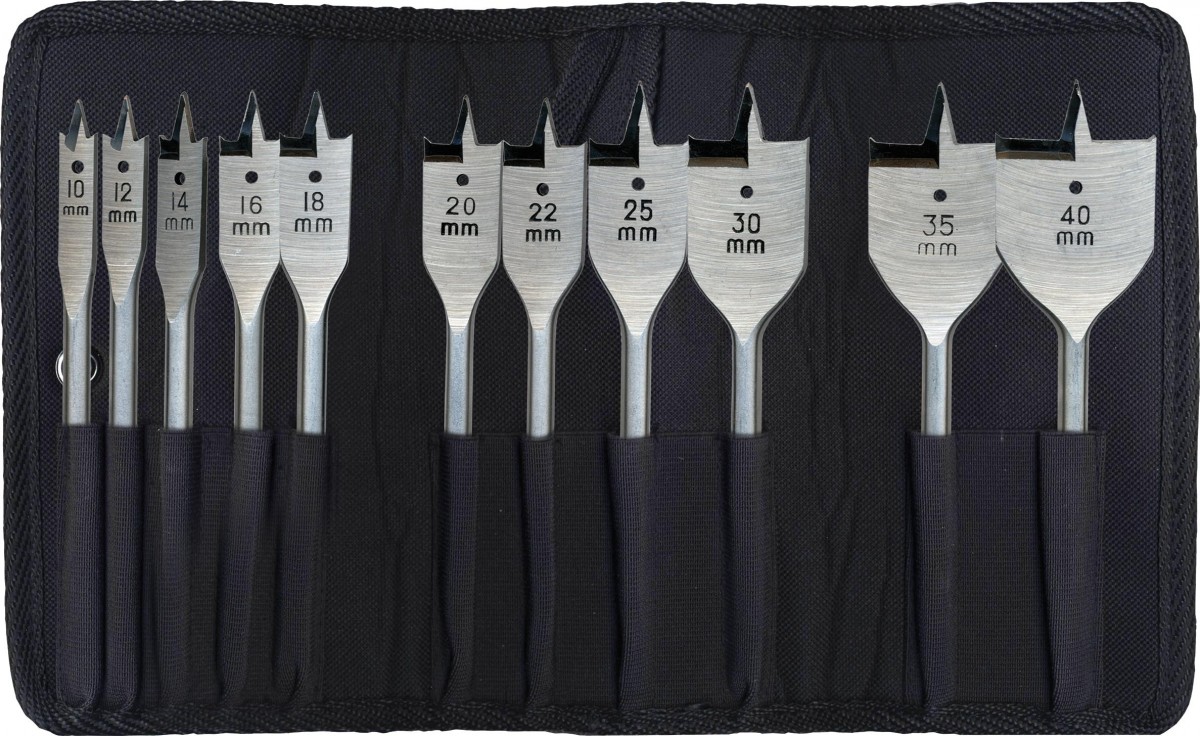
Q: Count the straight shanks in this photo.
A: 11